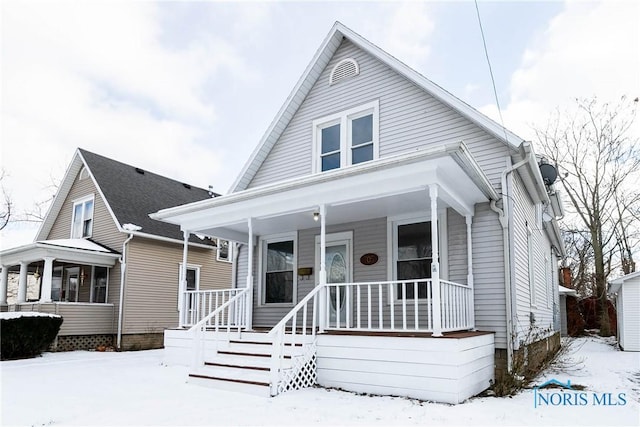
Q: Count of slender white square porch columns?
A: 5